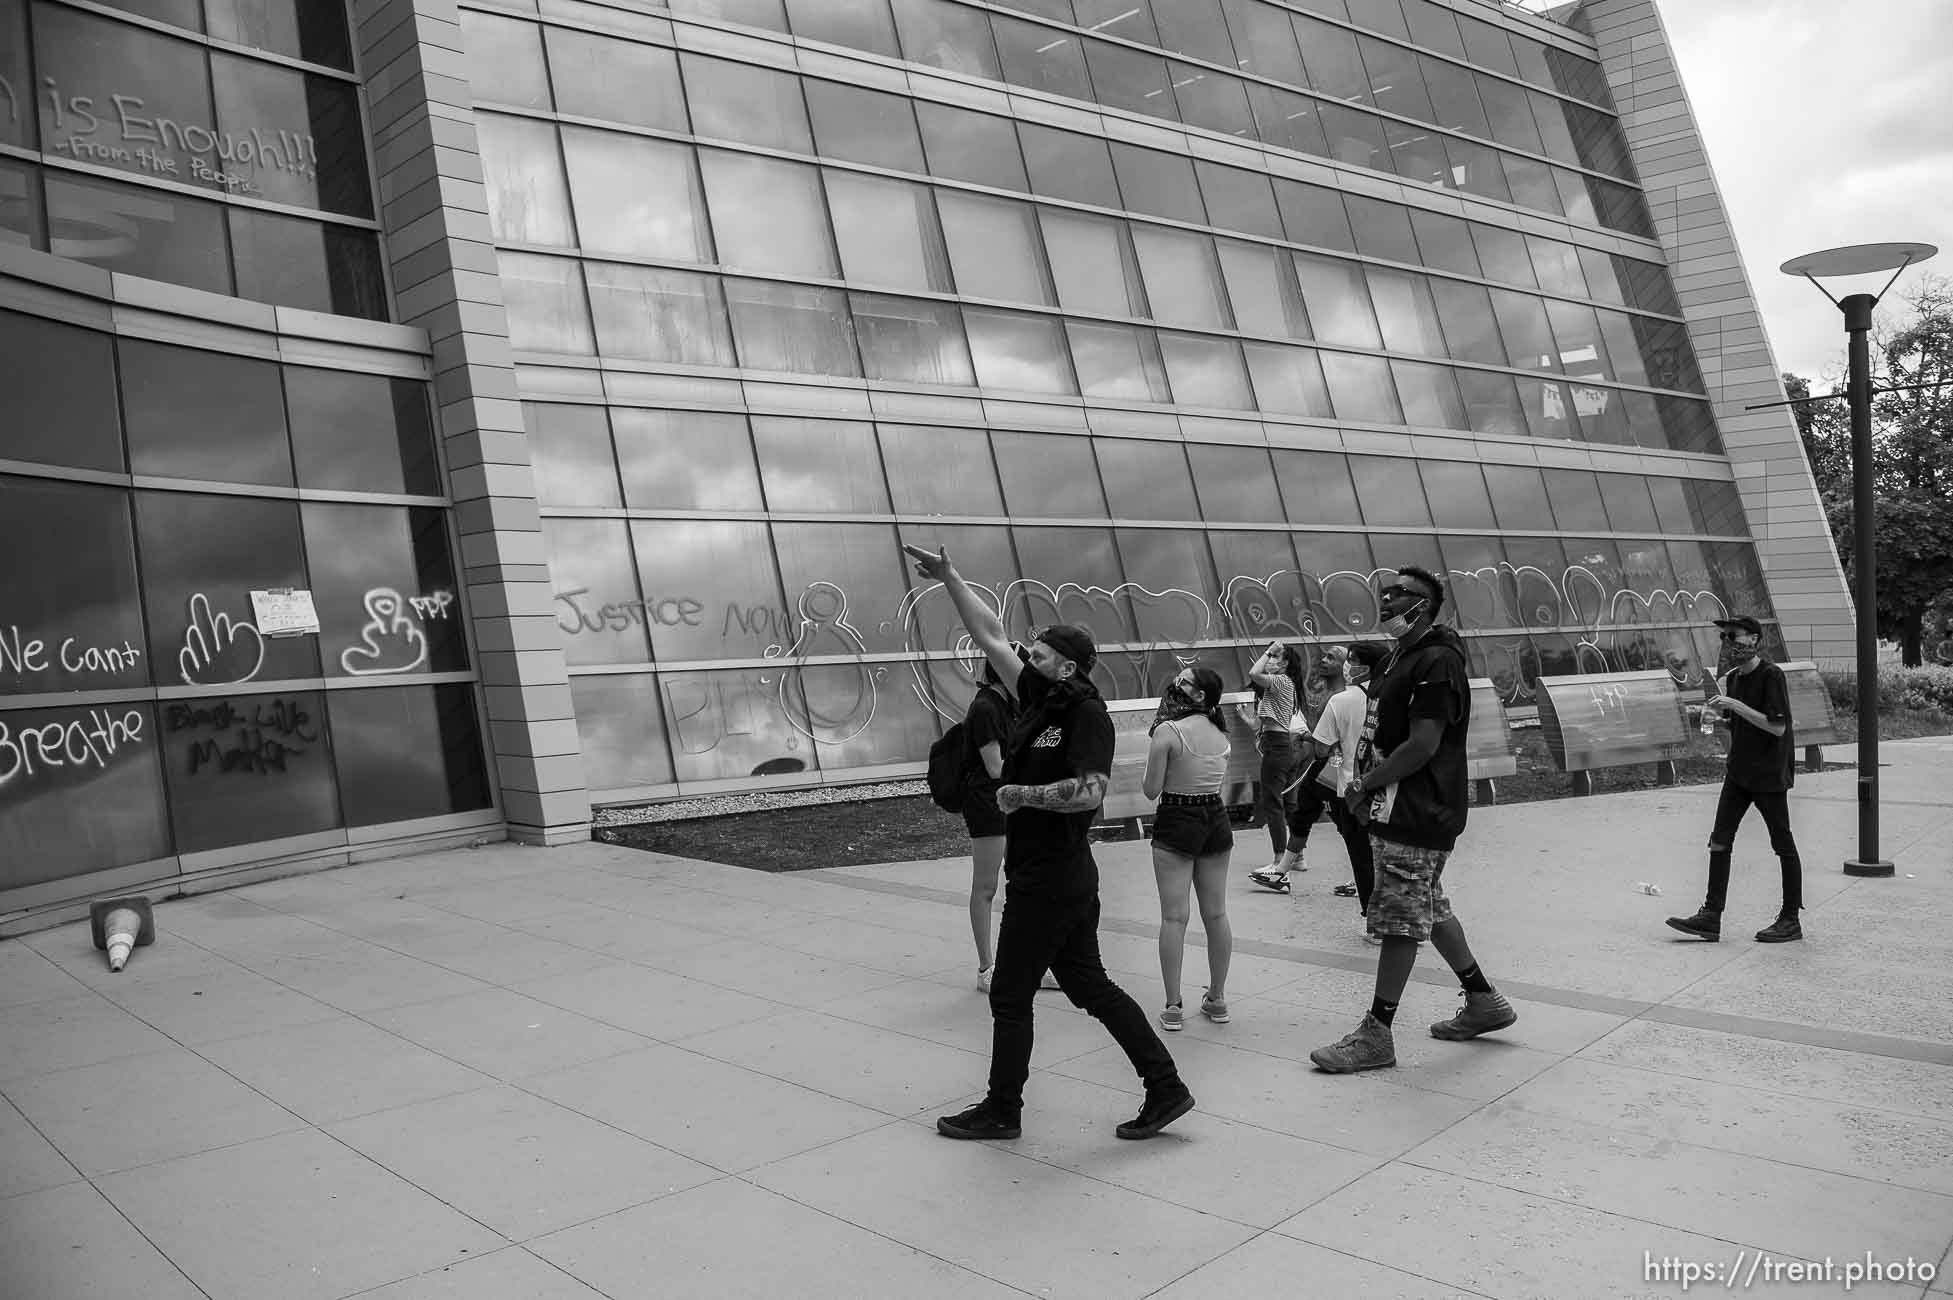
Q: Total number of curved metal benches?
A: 4